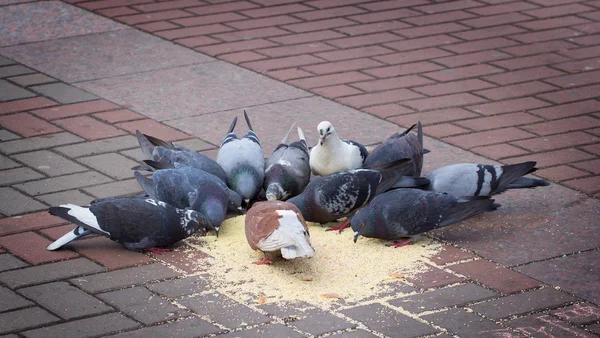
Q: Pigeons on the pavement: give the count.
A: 11